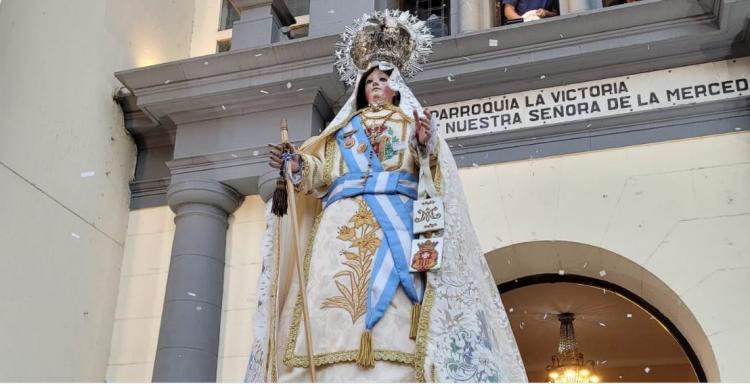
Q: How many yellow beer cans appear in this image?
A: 0